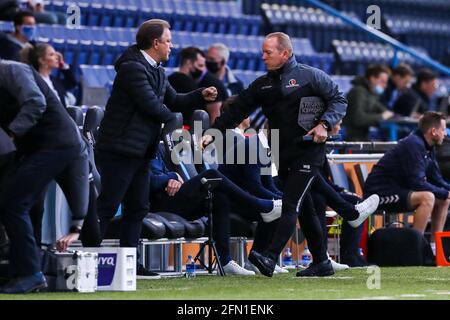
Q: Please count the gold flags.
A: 0